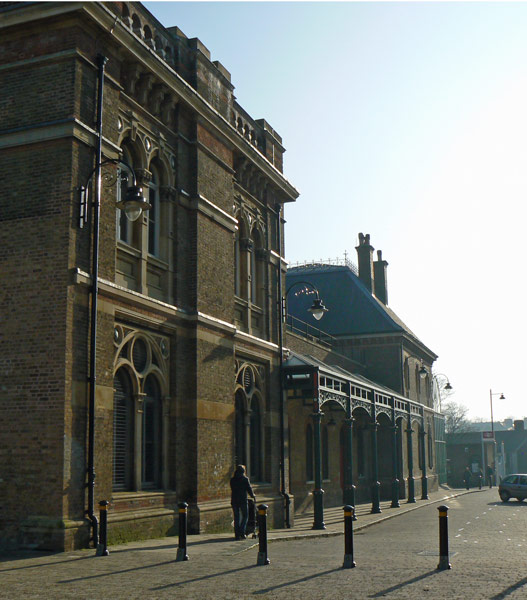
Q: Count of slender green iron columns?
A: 6